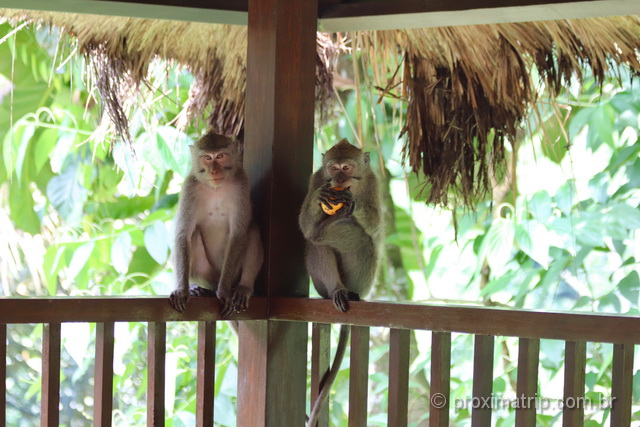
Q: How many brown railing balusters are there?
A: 13